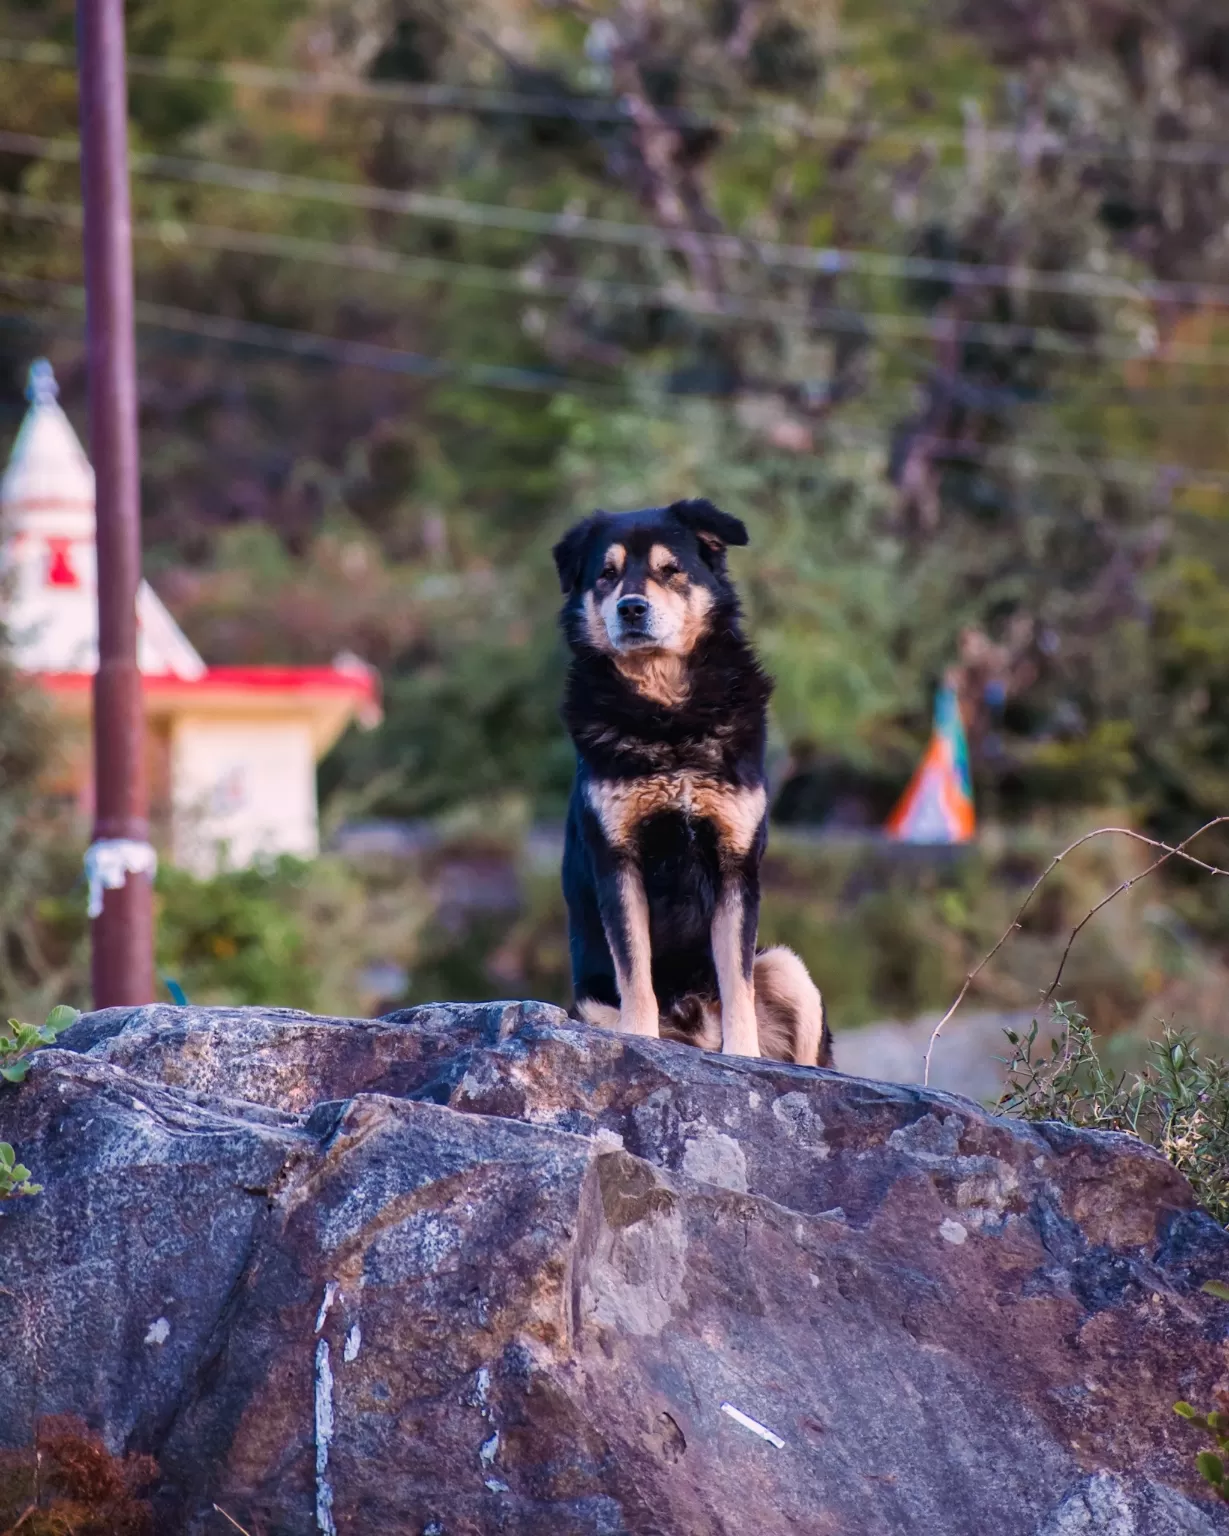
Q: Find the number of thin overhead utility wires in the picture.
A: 4